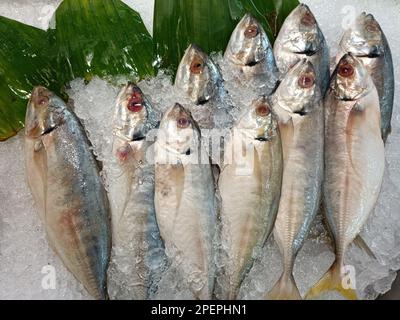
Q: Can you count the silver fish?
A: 10